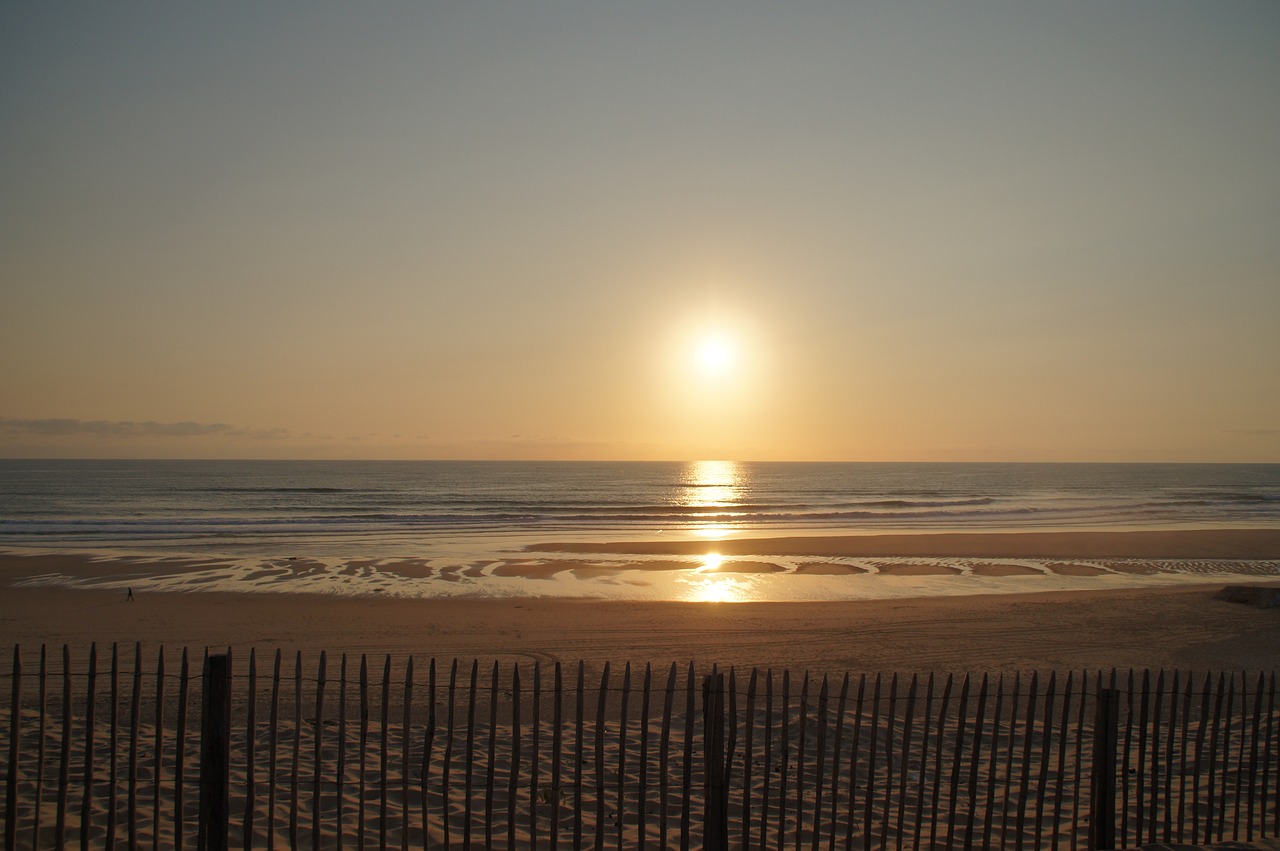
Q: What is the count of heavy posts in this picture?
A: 3